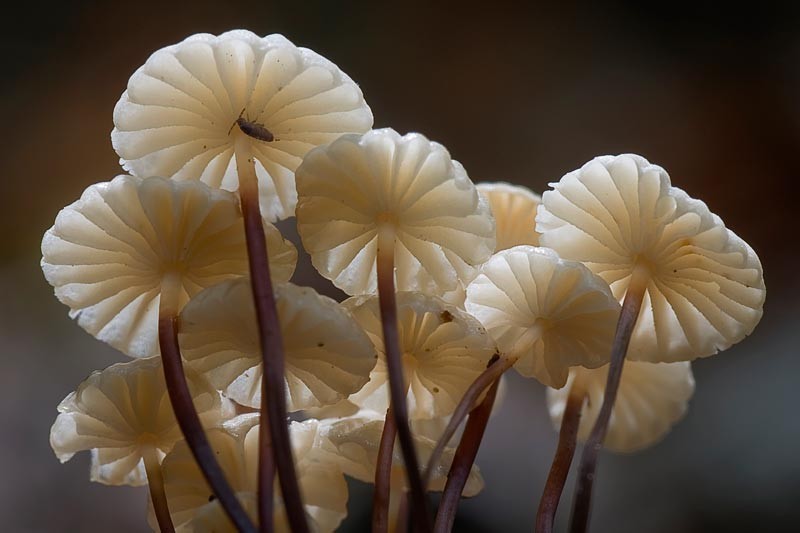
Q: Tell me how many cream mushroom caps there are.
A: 12